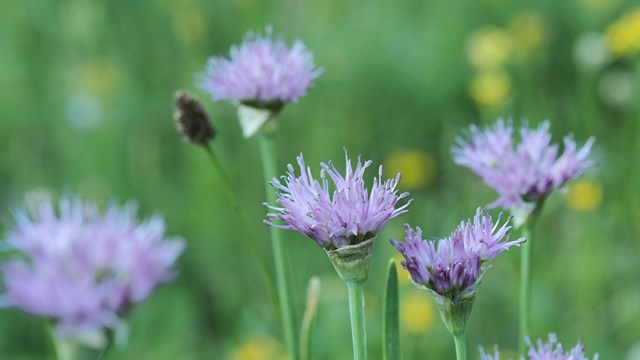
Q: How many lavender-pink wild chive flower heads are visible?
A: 6